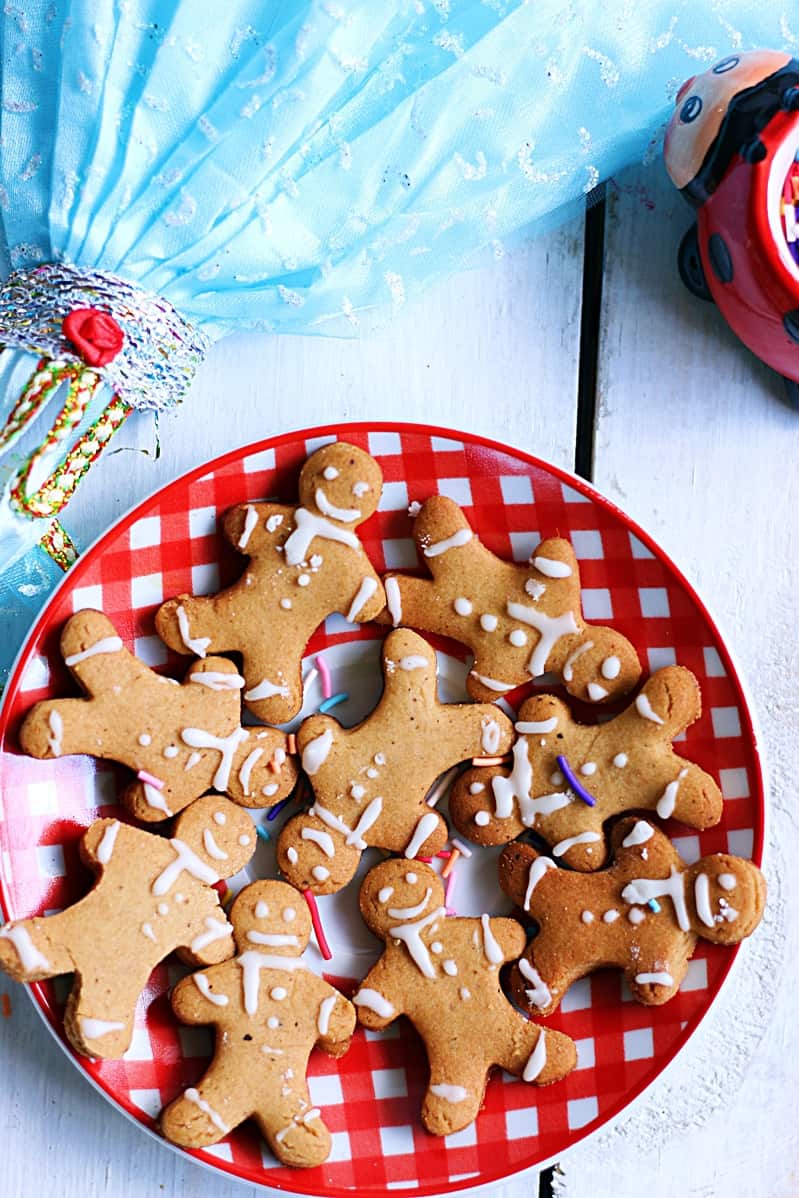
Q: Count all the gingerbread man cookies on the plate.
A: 9